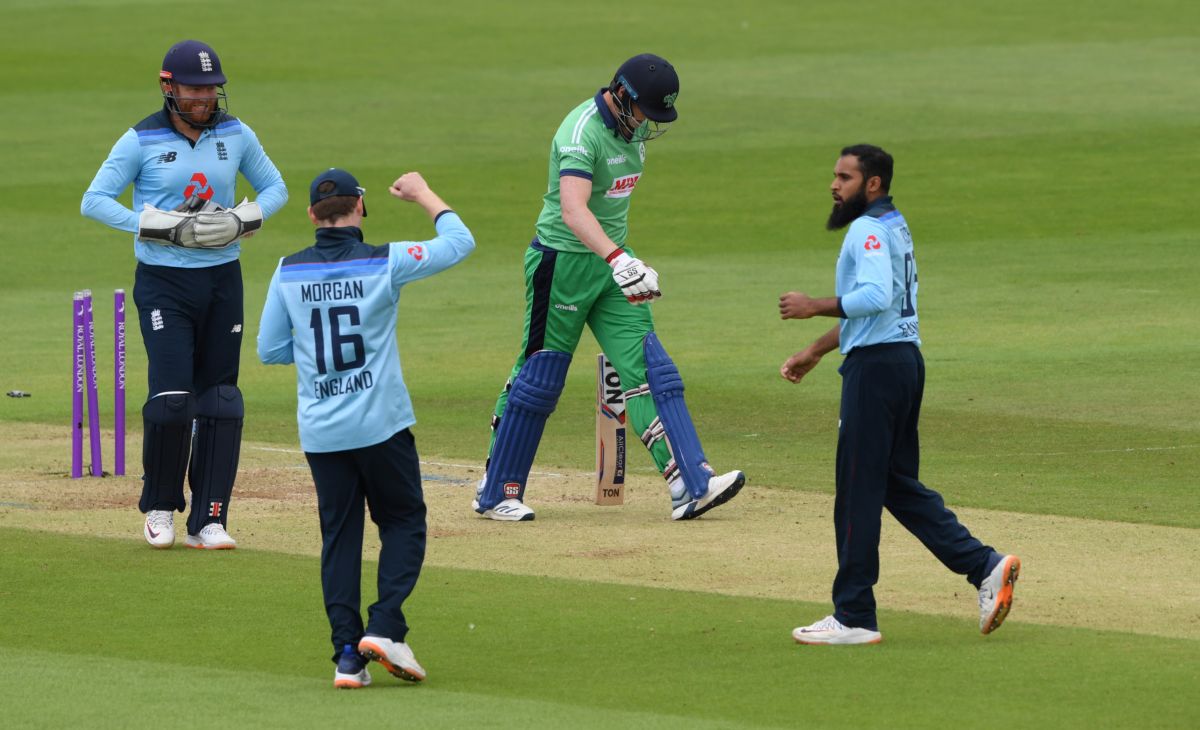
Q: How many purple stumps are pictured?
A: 3